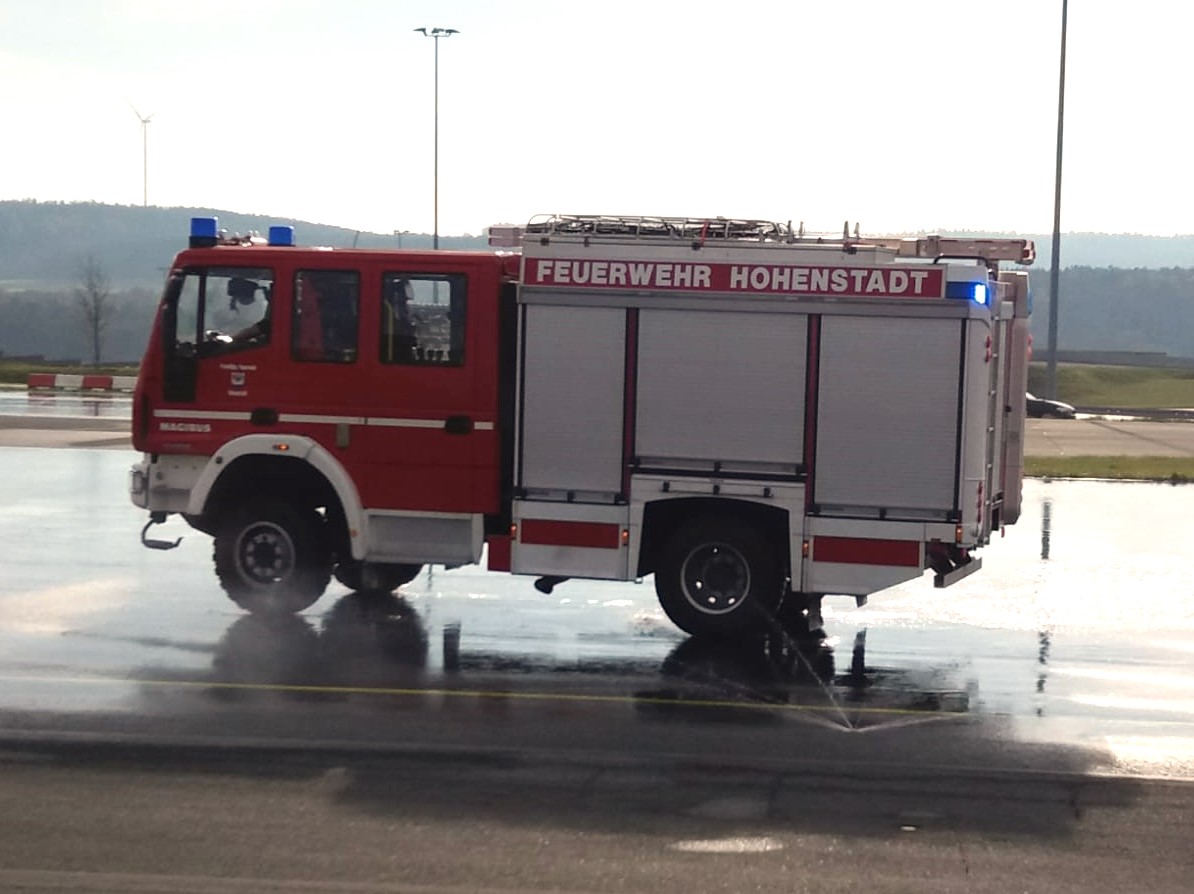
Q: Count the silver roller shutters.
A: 3